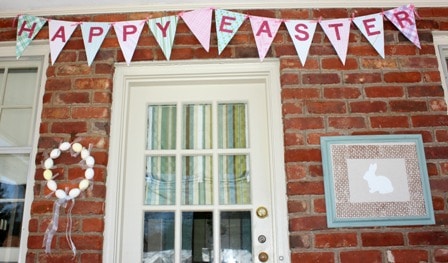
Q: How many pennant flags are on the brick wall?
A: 12